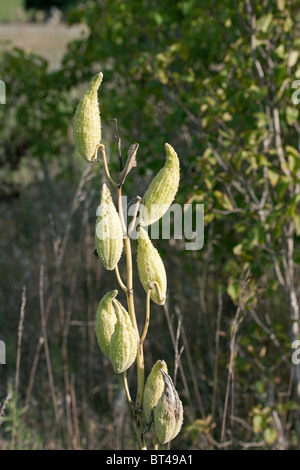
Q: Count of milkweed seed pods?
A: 8